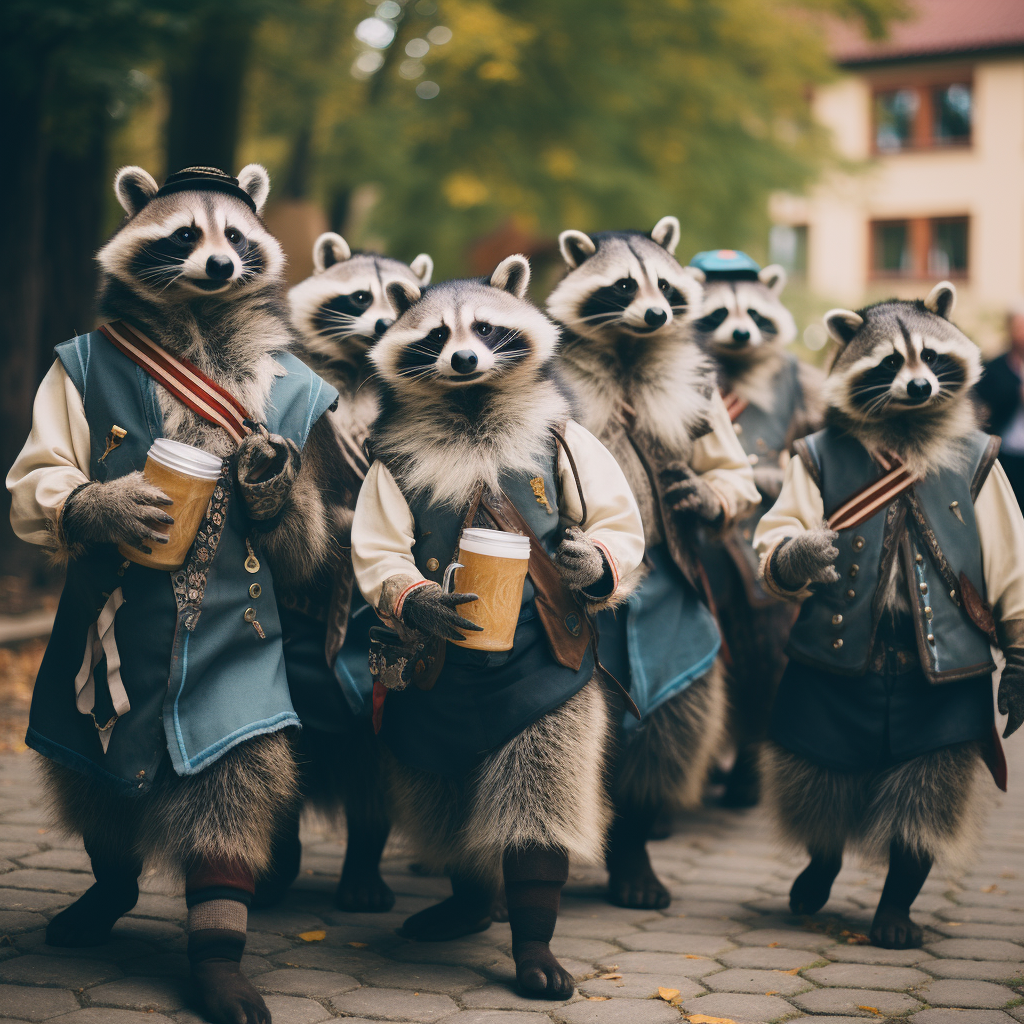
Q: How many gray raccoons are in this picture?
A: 6